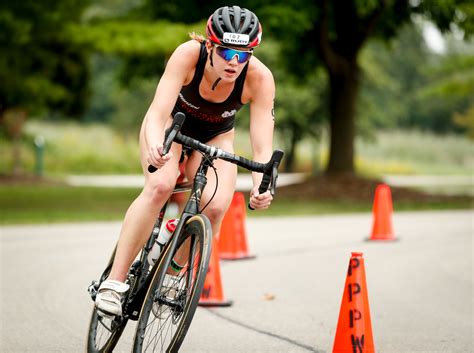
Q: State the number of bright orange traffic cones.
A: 4